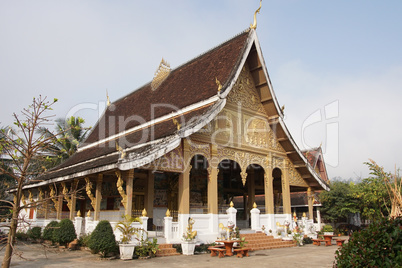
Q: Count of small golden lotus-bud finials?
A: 8